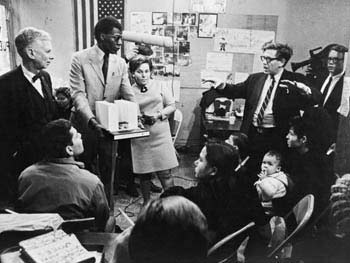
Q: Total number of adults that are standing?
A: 5